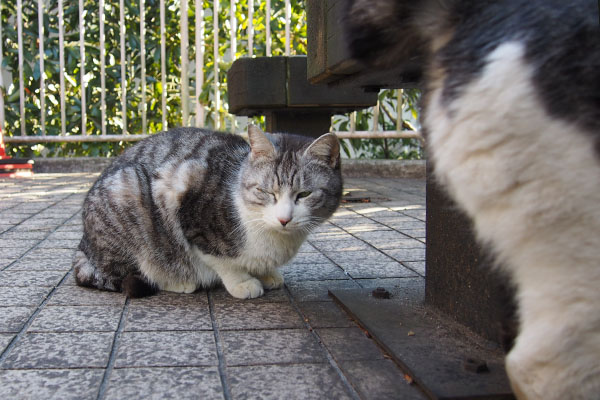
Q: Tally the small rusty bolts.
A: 2